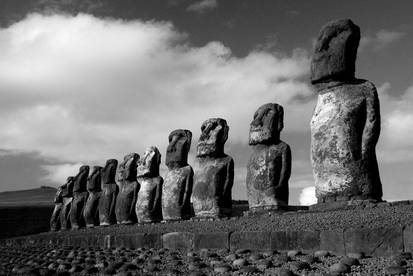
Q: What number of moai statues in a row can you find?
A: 11